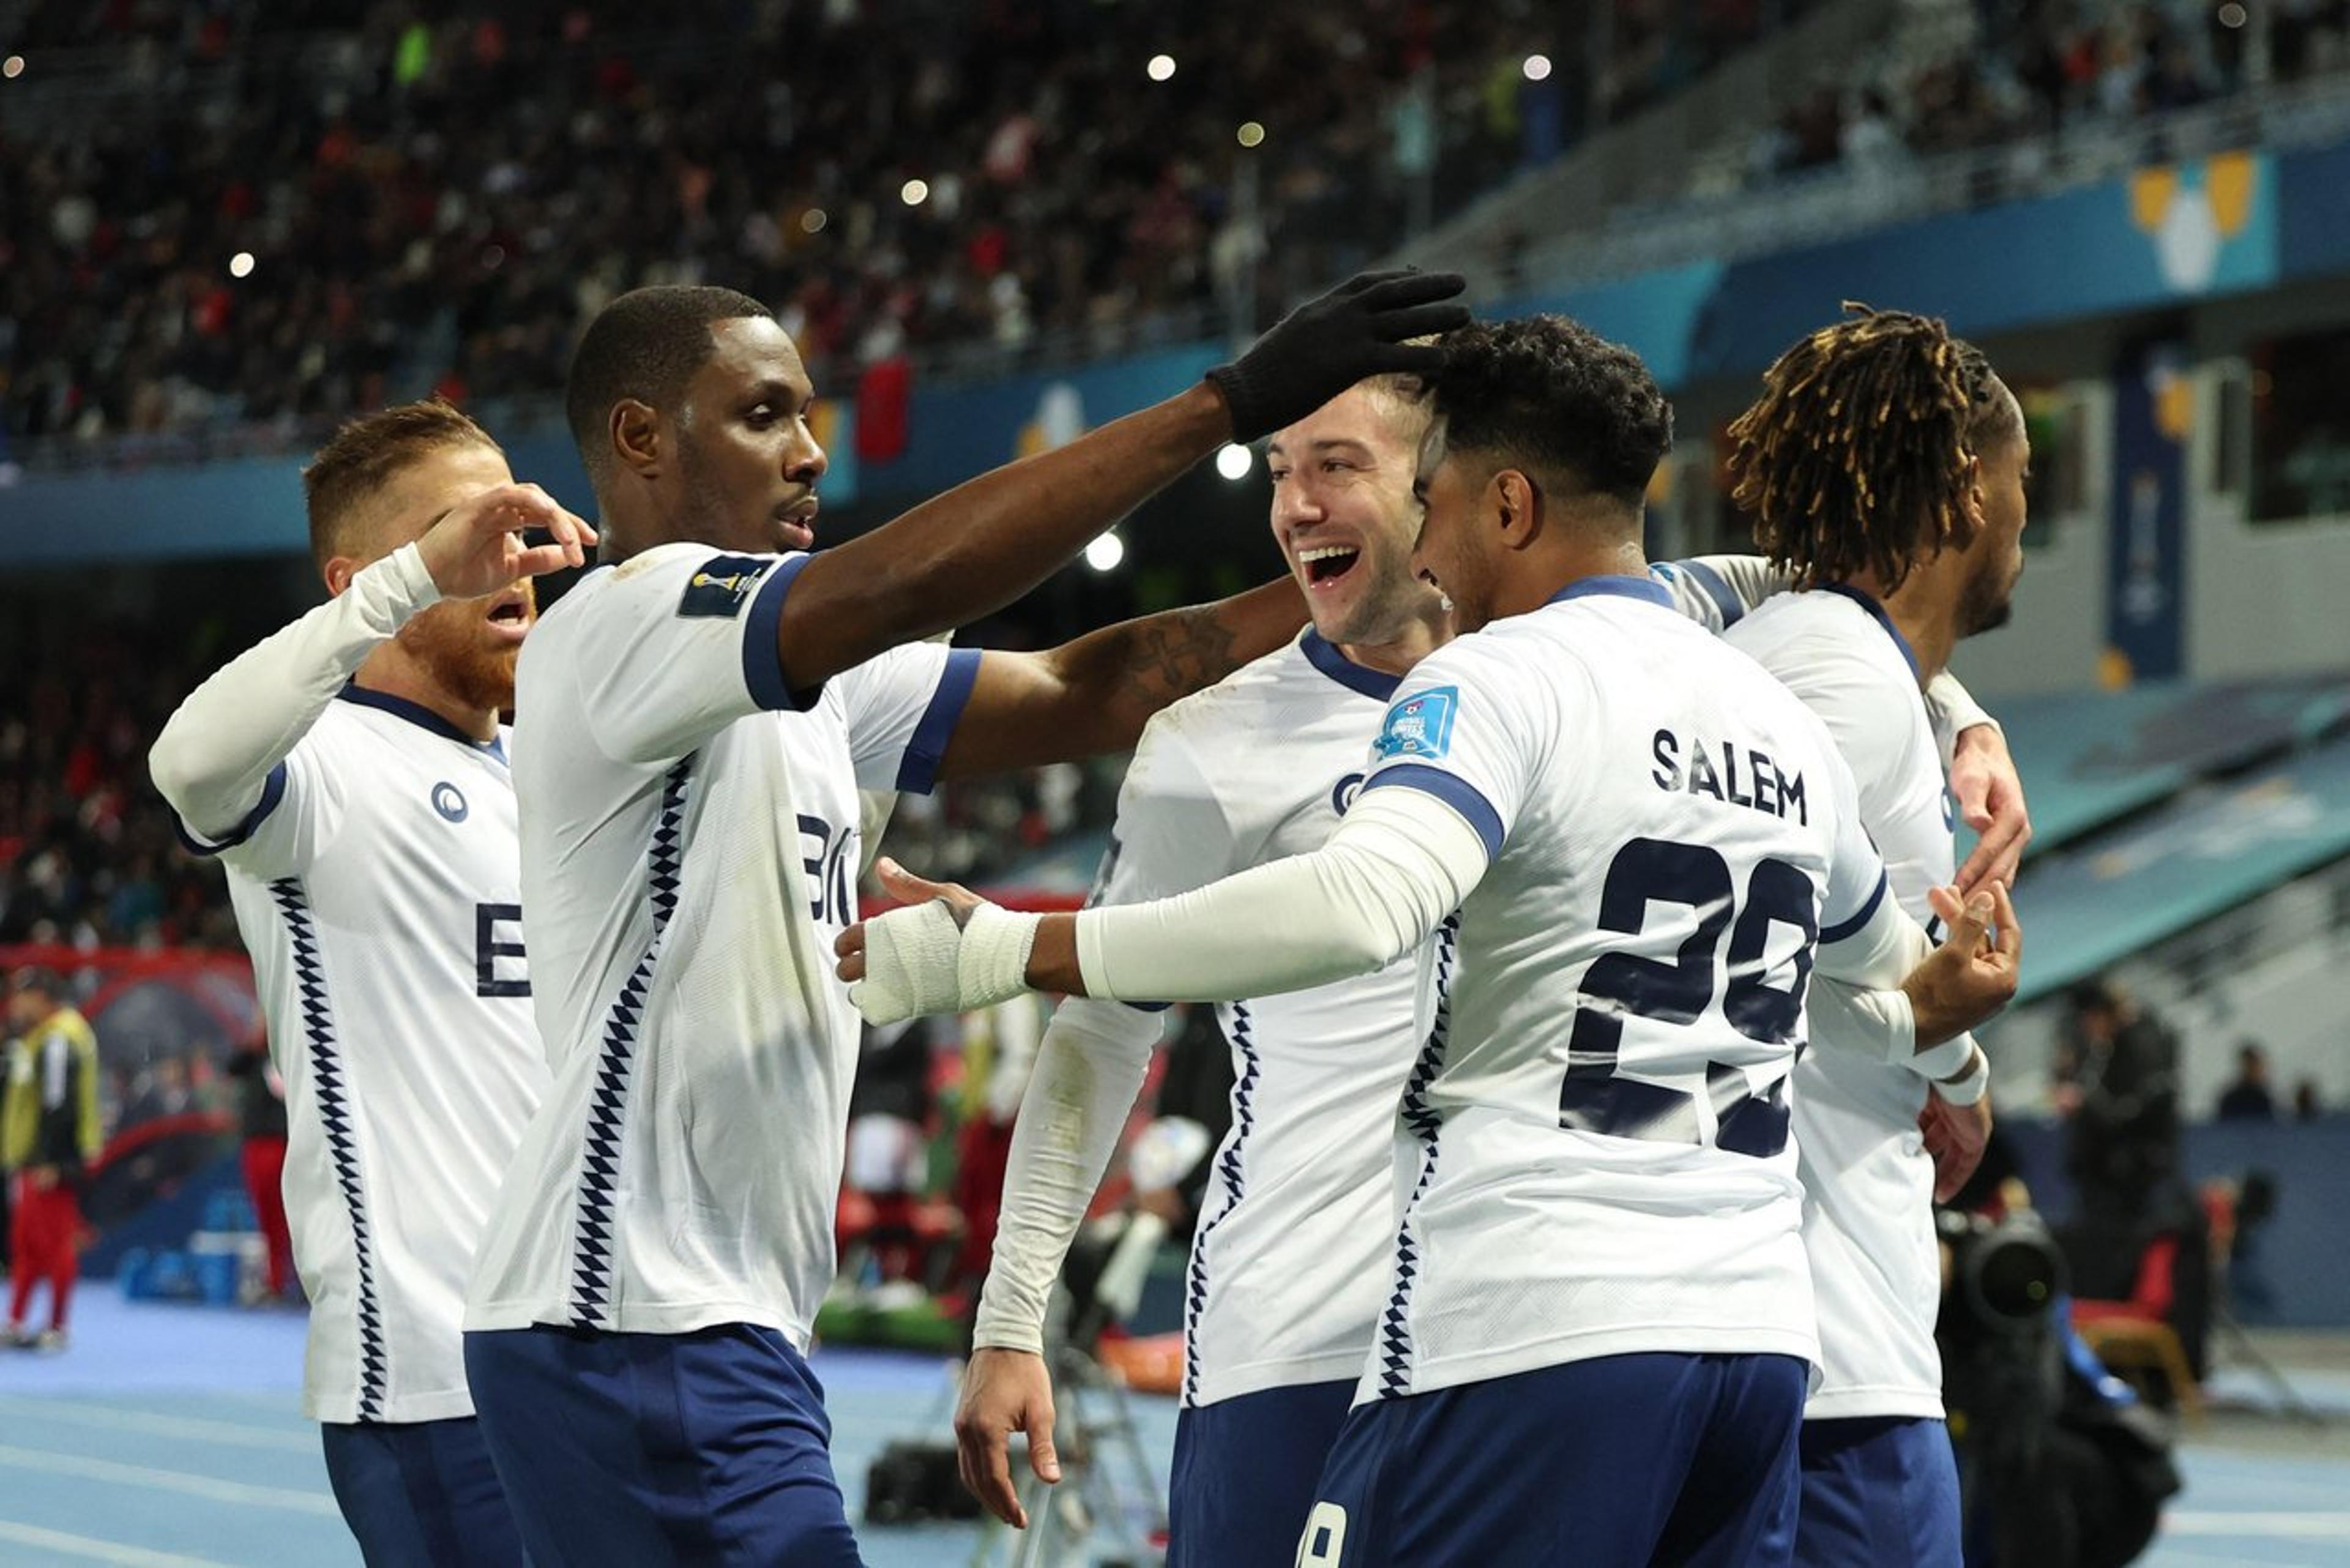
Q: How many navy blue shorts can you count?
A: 5